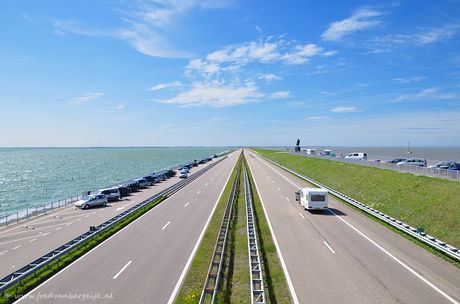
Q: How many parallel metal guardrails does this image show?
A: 4